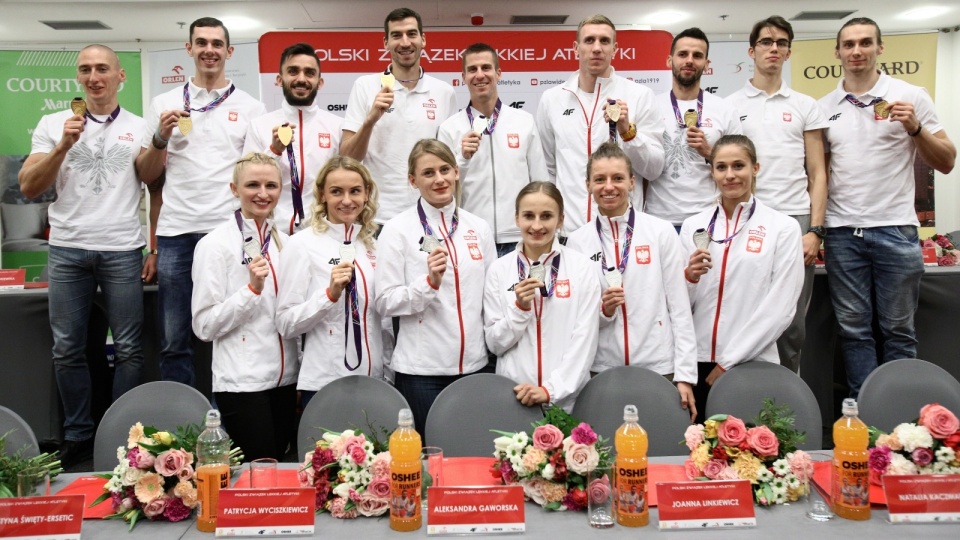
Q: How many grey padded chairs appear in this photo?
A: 7